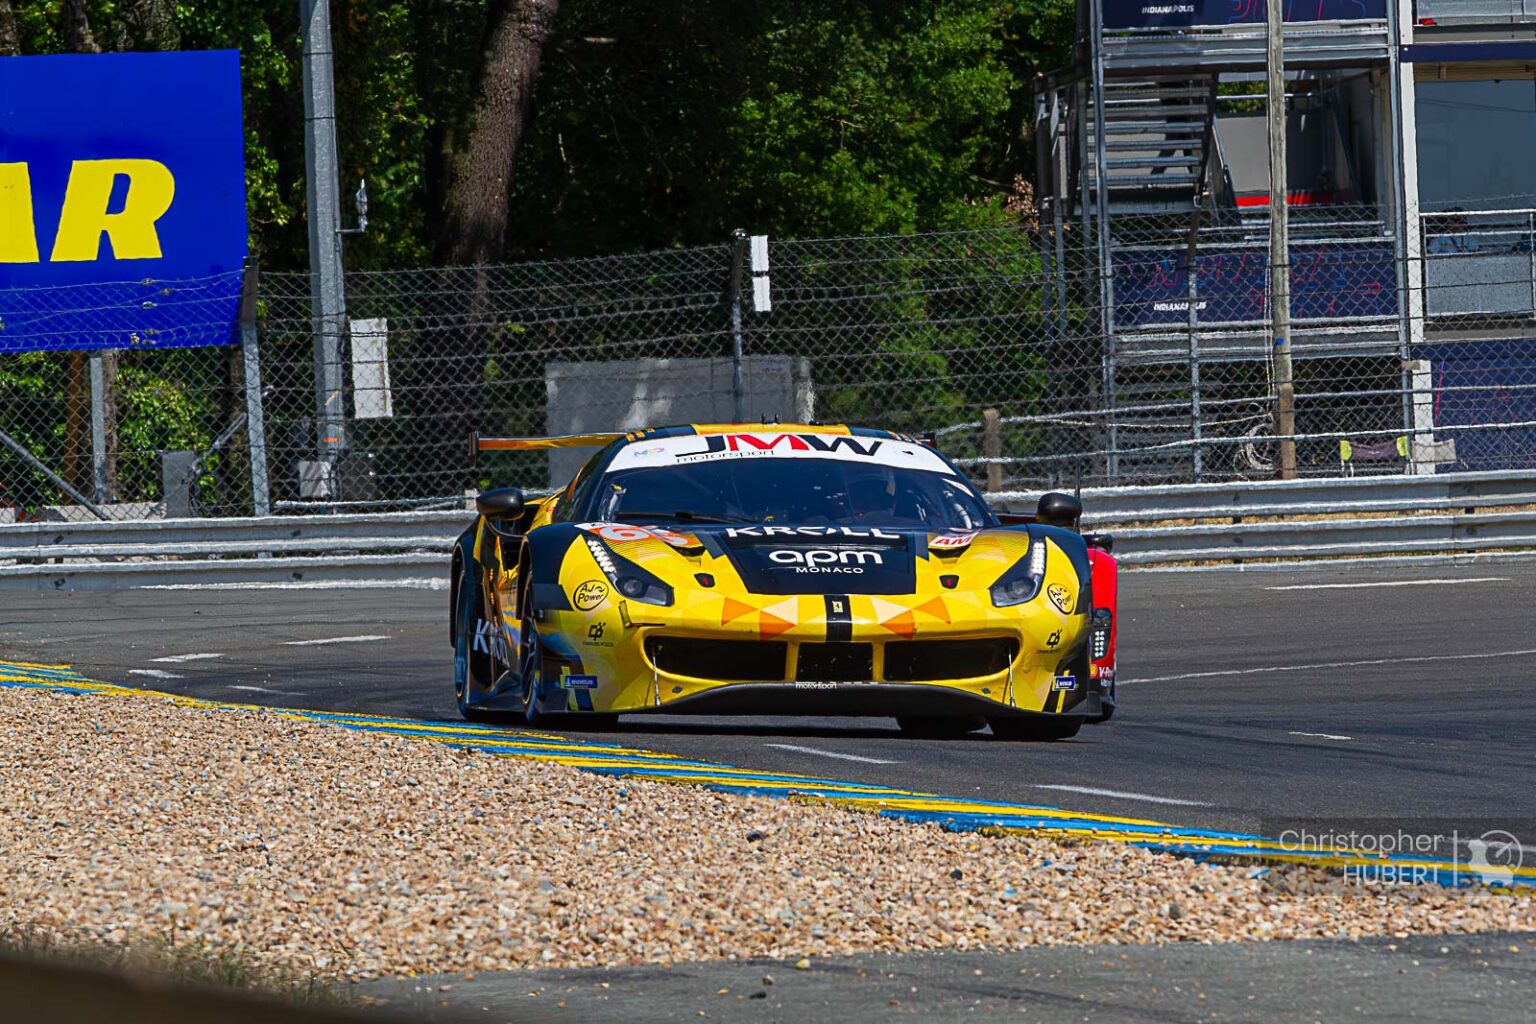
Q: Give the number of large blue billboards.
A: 1